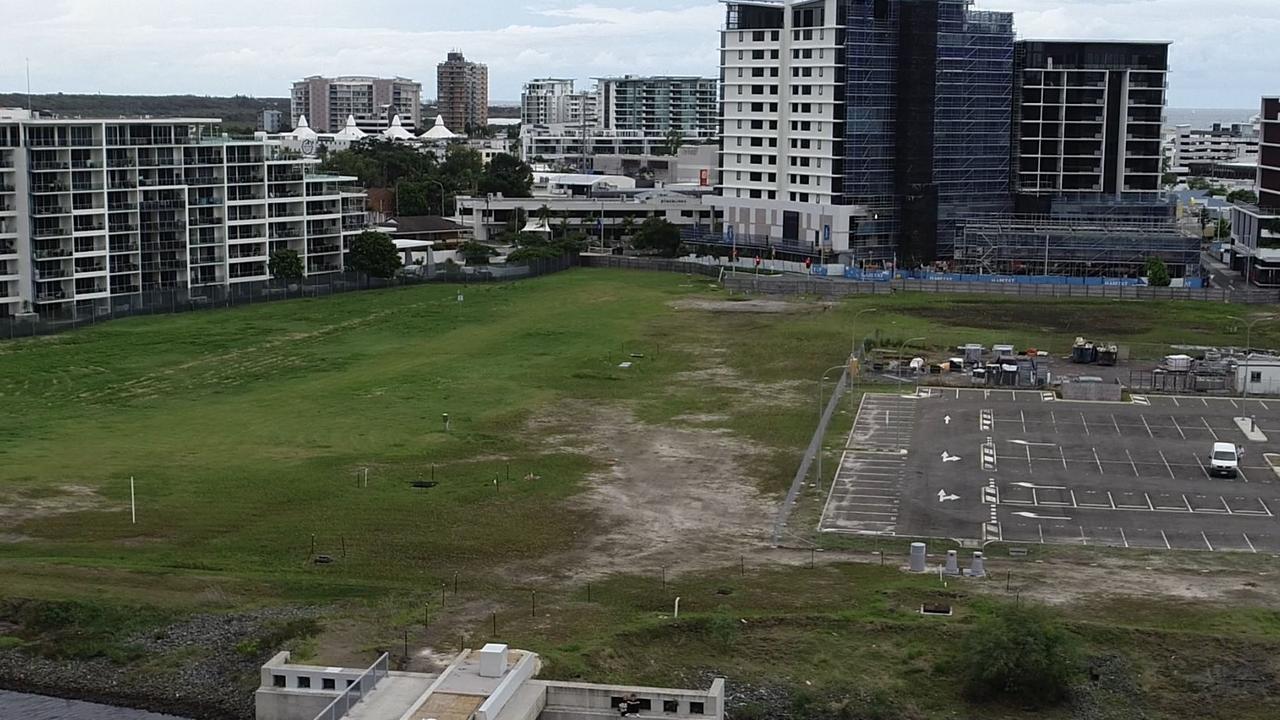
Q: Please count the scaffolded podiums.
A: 1